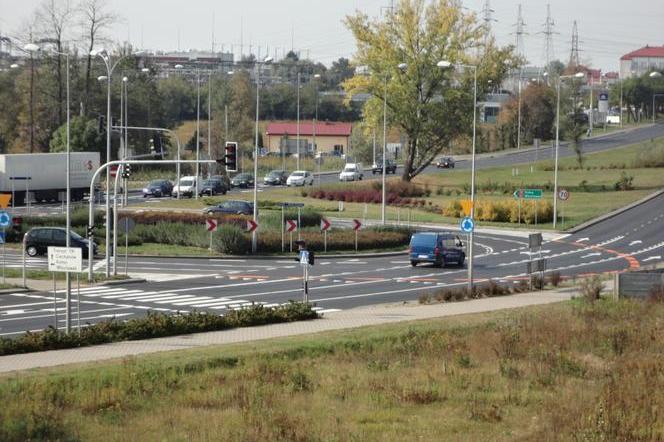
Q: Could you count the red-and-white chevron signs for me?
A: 5